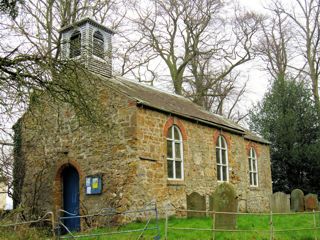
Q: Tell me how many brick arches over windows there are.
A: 3